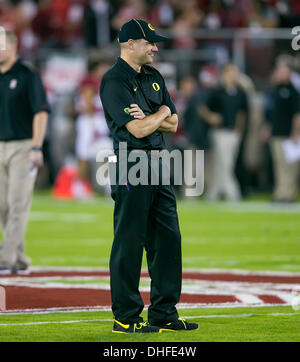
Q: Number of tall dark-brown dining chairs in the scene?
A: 0